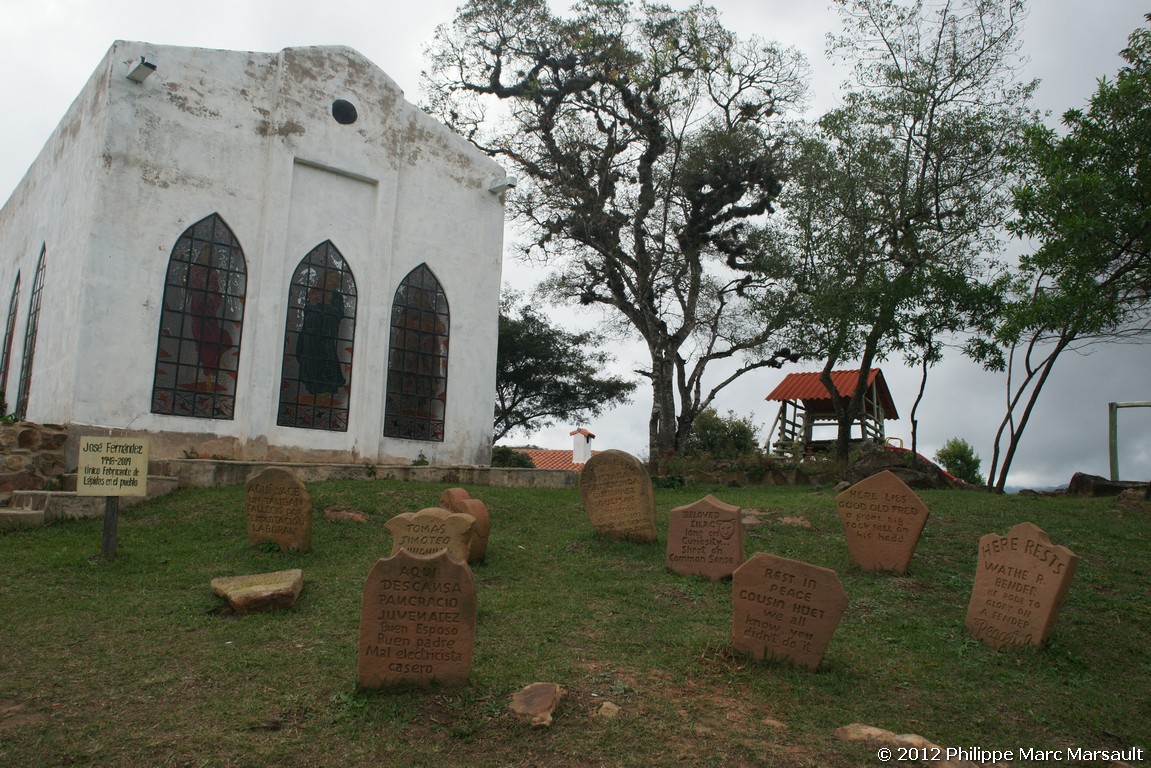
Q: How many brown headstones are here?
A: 9